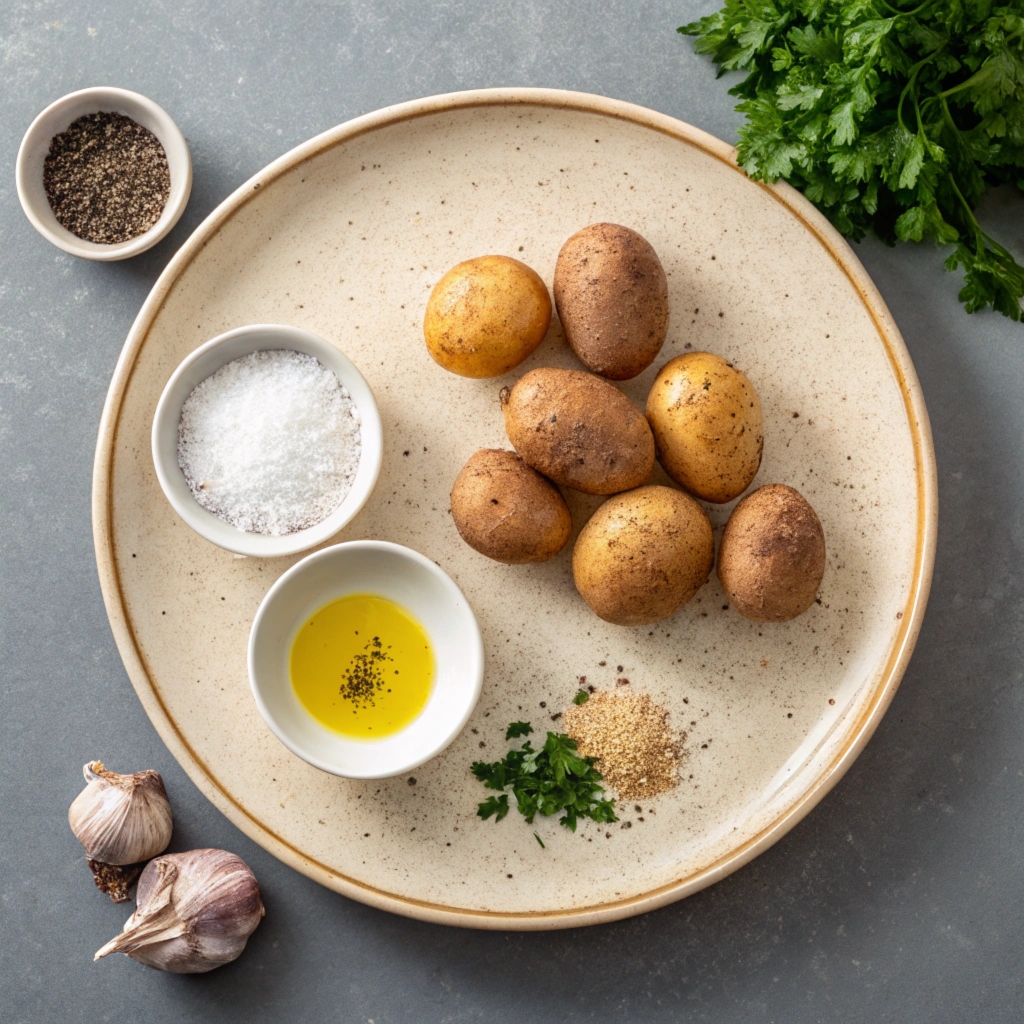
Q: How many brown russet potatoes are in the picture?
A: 4